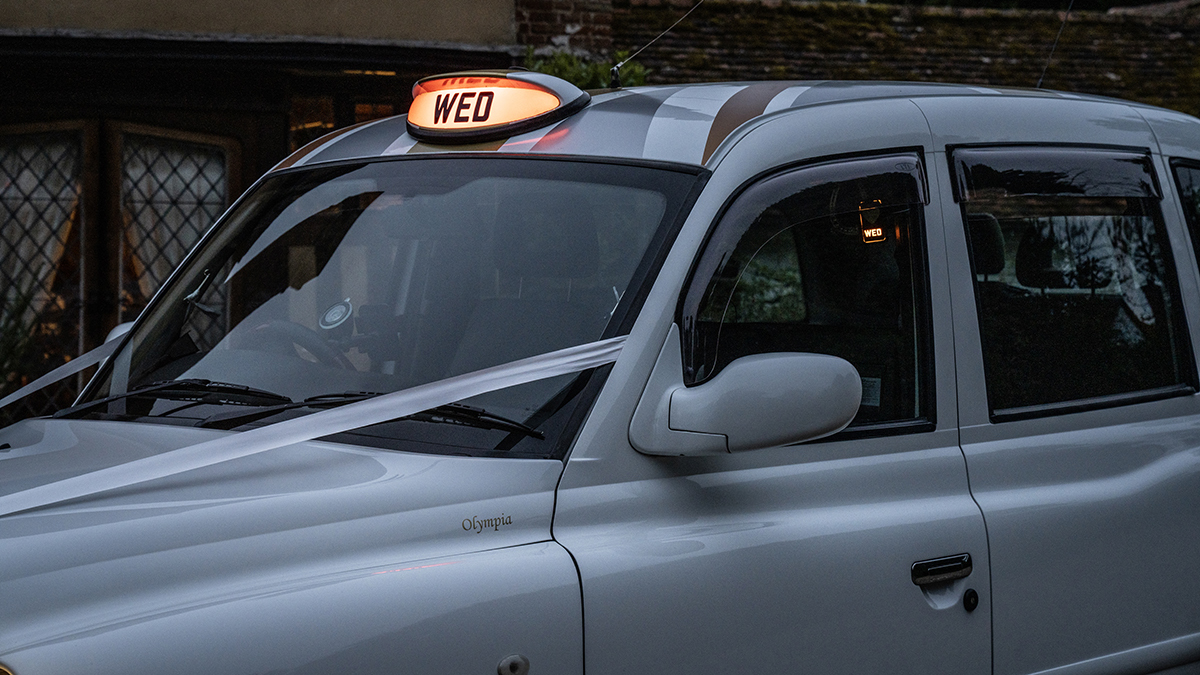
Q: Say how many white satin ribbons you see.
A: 2